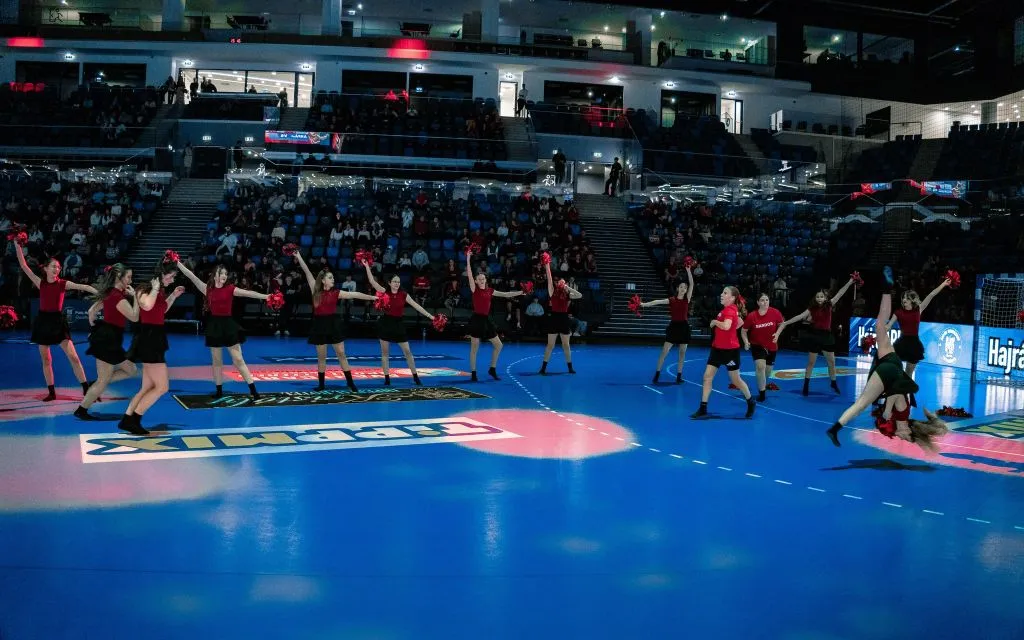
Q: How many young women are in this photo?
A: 14